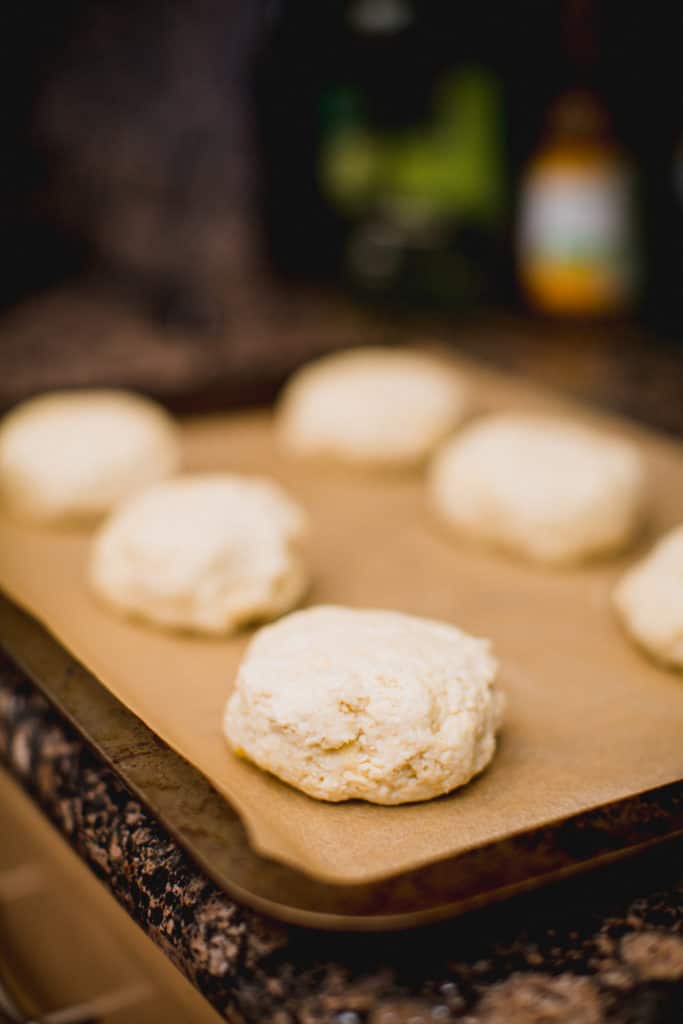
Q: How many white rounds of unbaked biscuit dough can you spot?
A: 6